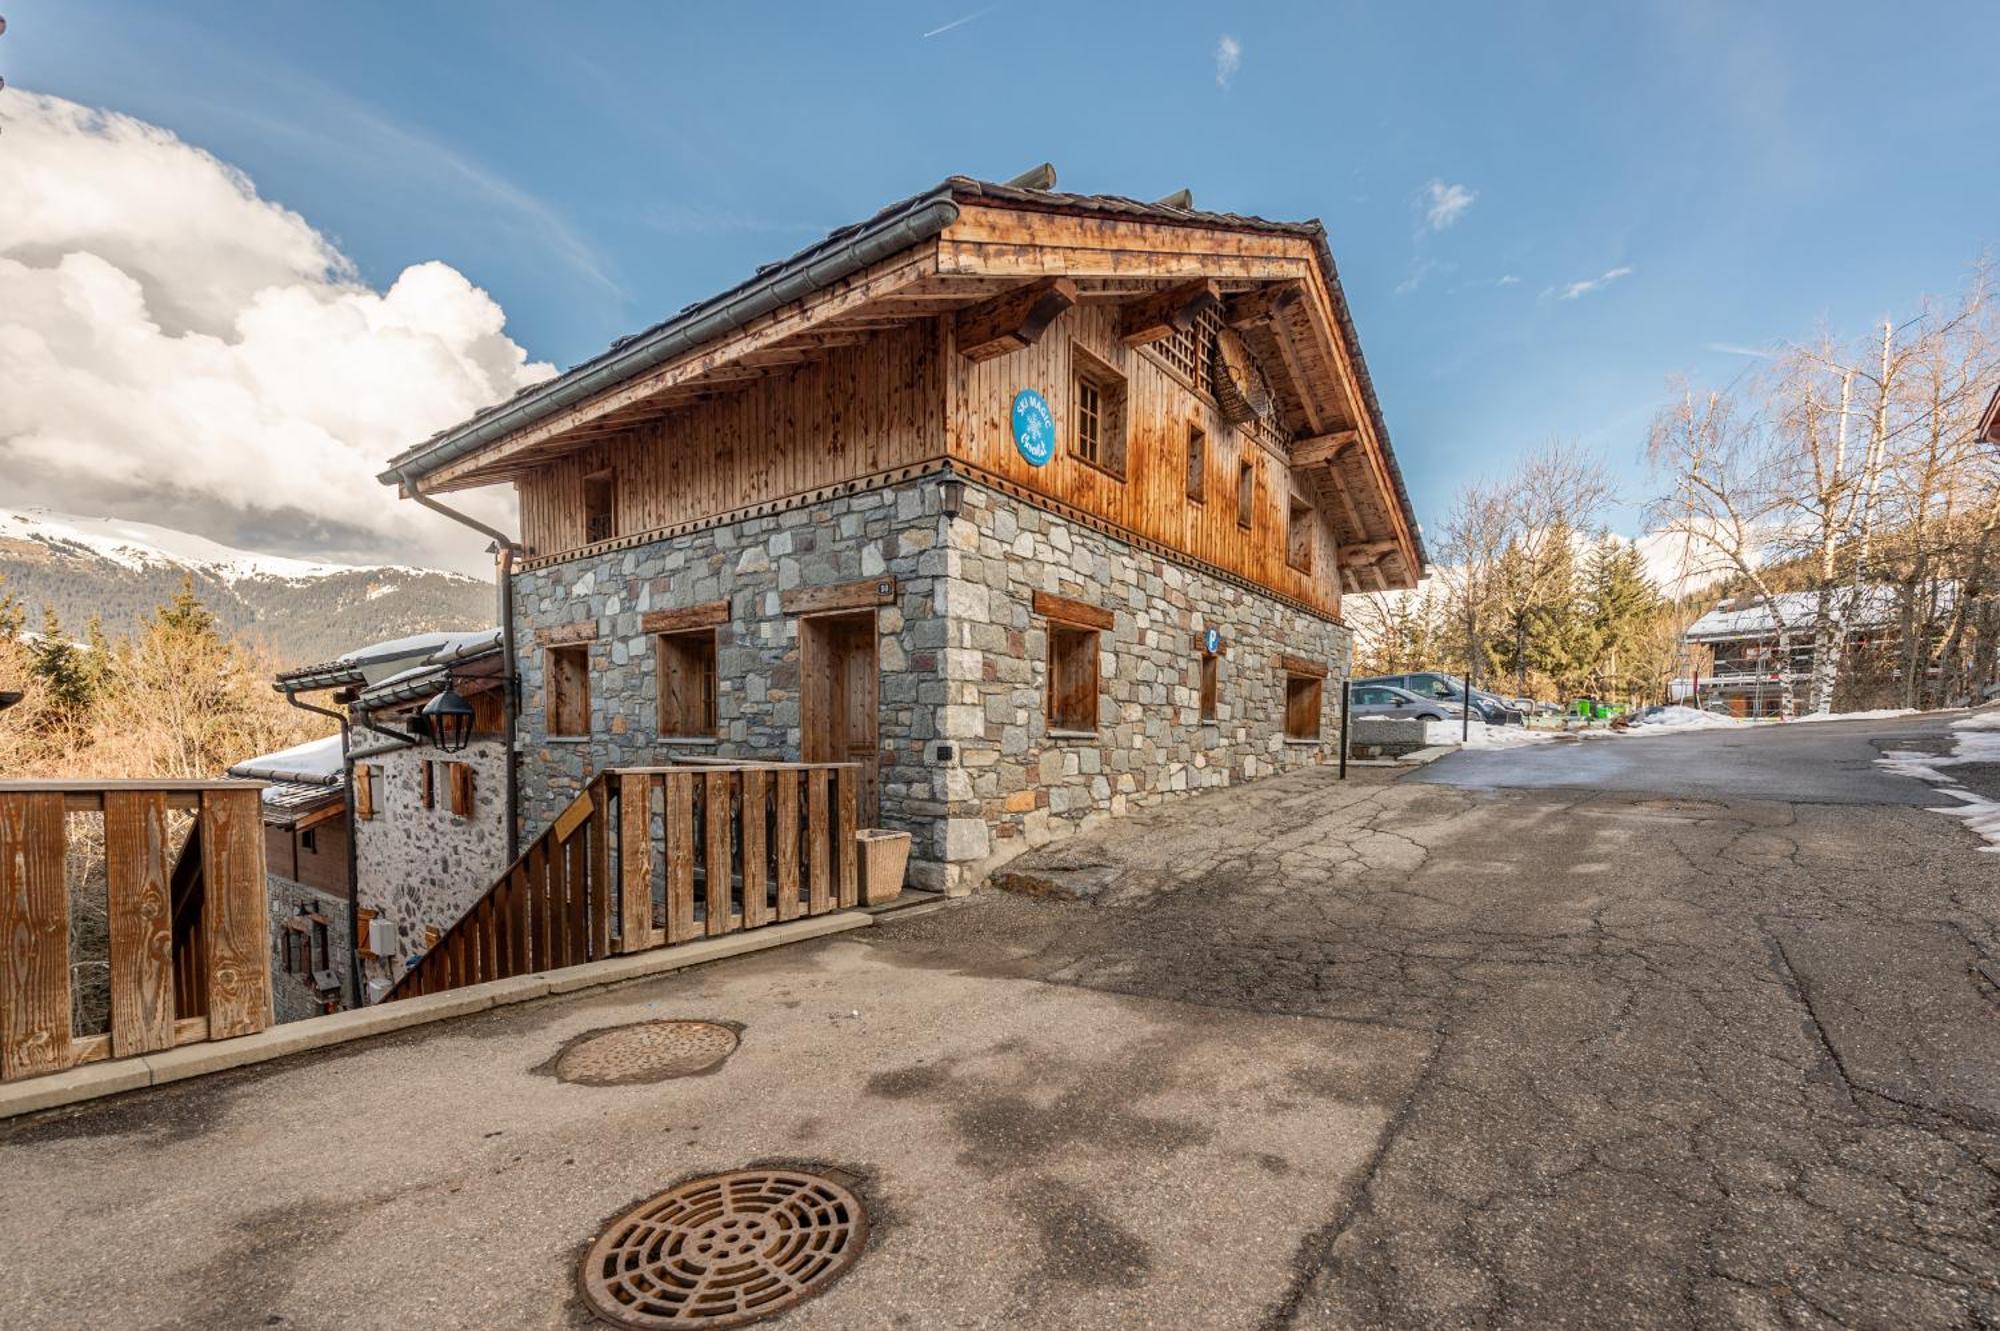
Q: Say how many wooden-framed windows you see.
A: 10